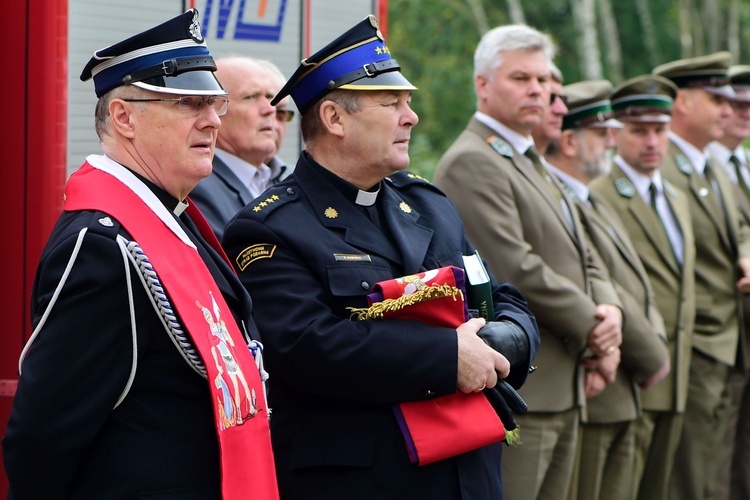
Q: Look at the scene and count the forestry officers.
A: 6